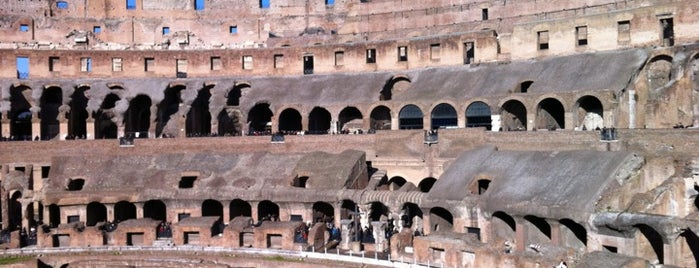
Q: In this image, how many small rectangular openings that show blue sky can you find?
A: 11